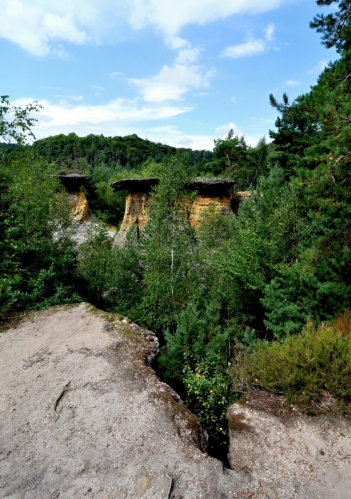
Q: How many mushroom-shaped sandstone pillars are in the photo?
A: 3